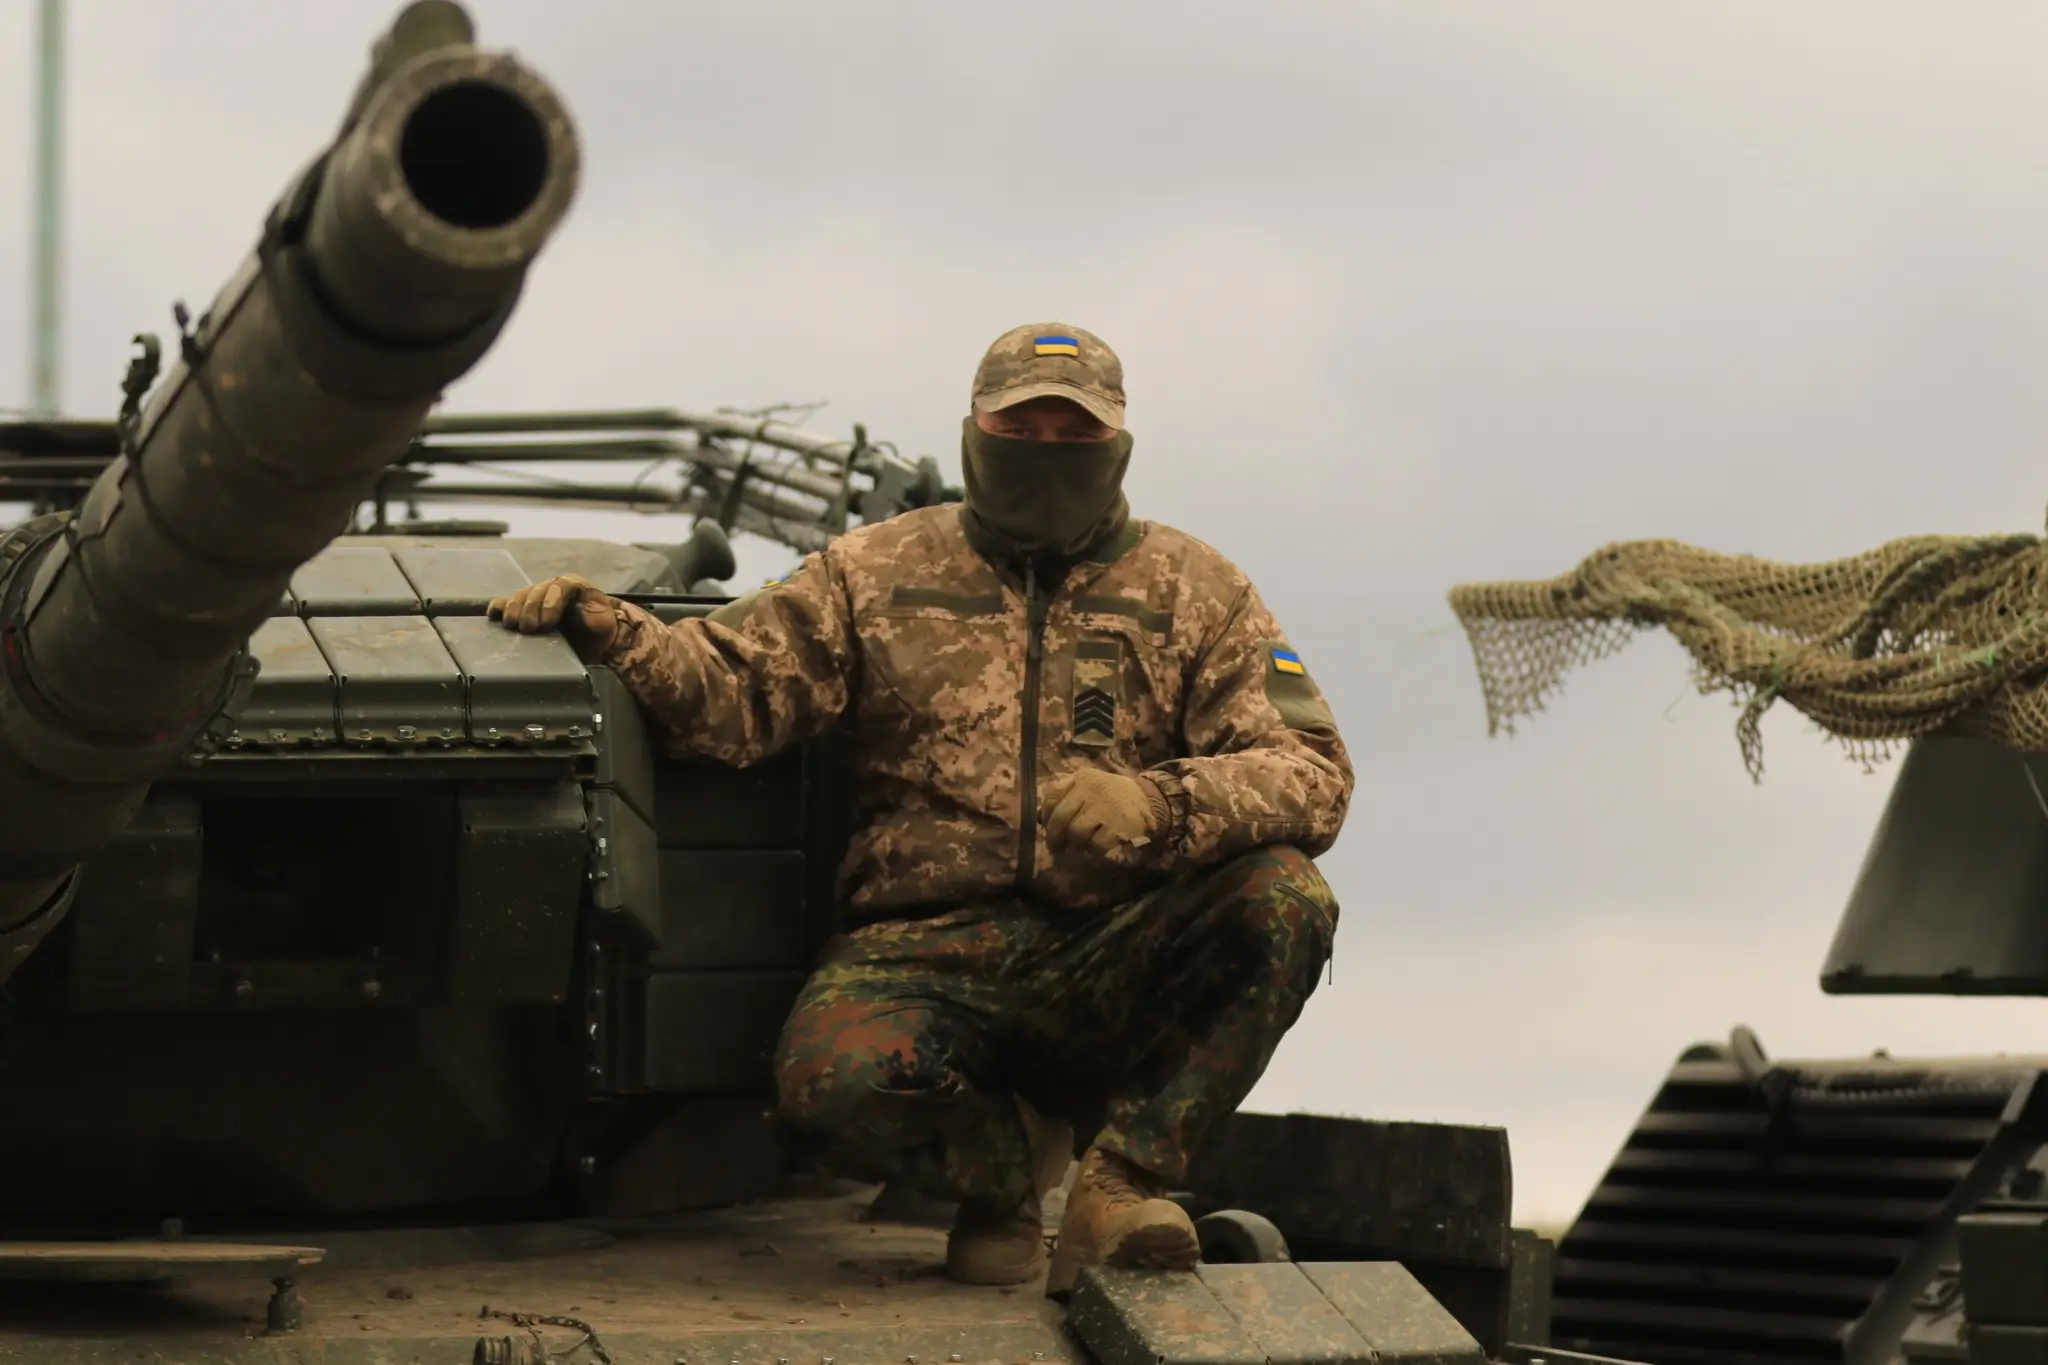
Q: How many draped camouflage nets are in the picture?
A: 1